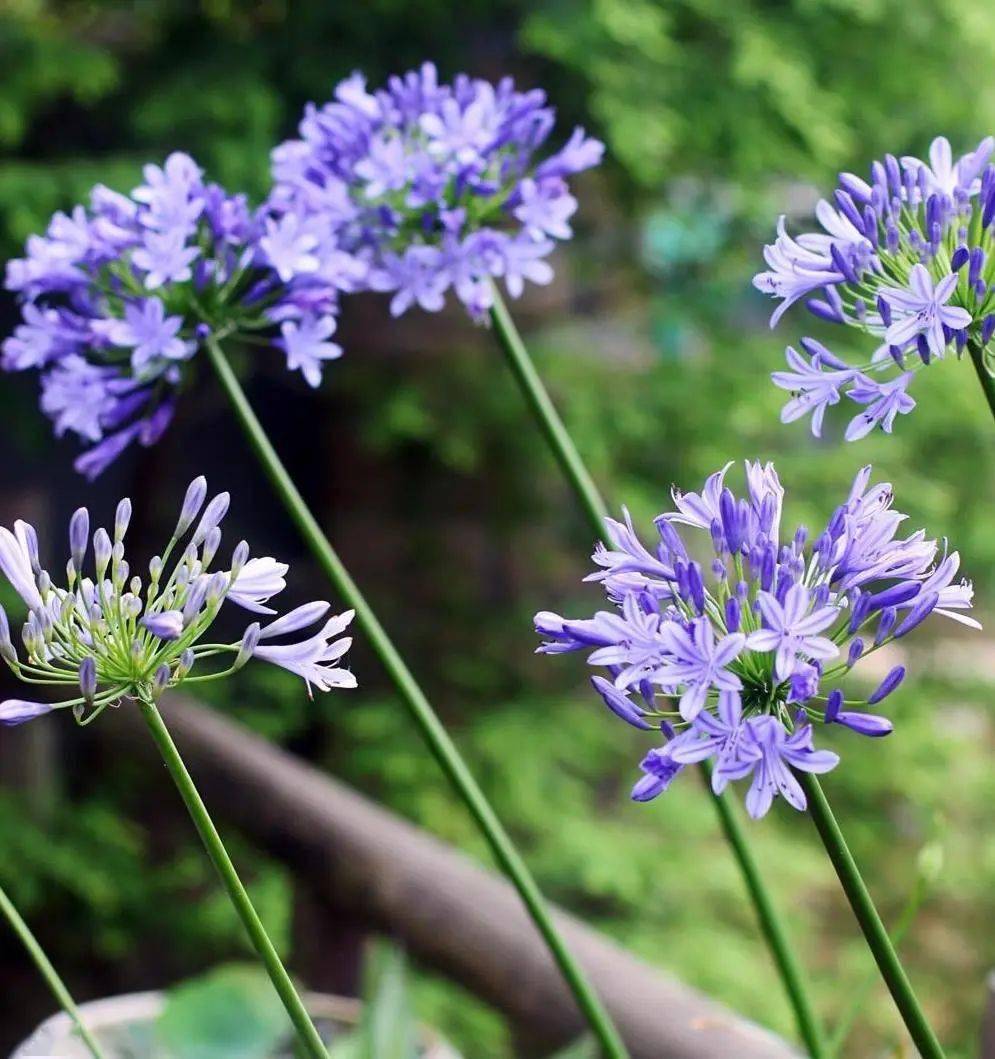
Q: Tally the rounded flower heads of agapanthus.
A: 5